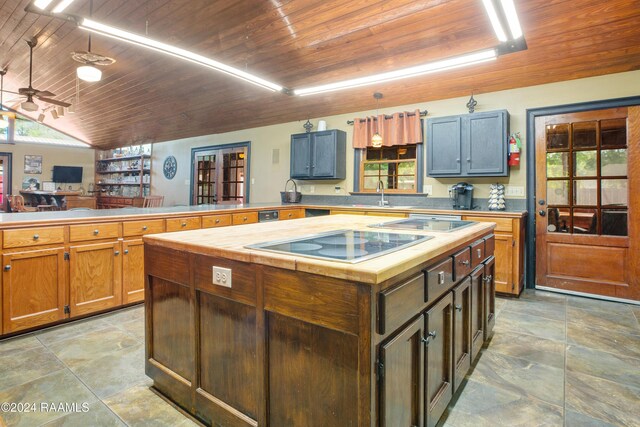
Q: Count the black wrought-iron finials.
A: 2